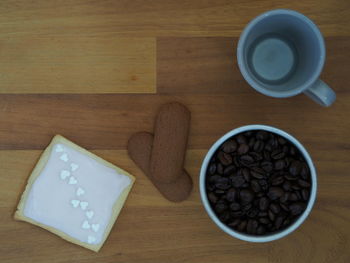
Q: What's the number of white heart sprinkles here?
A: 12